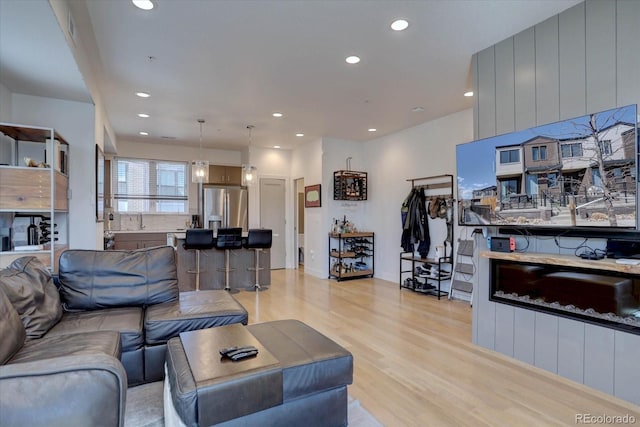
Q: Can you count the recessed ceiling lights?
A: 11